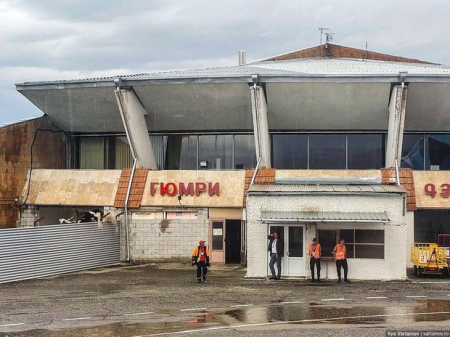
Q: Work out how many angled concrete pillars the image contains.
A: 3